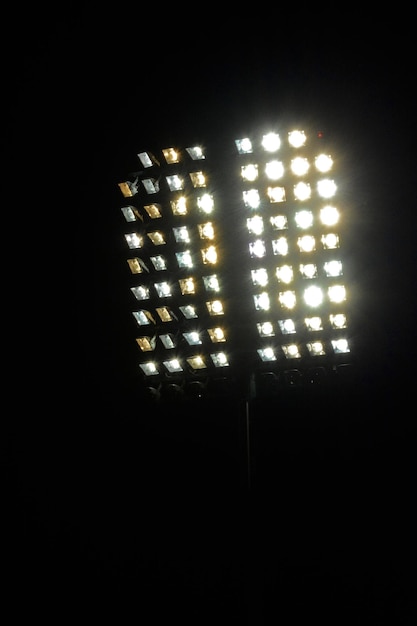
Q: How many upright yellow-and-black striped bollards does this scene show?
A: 0